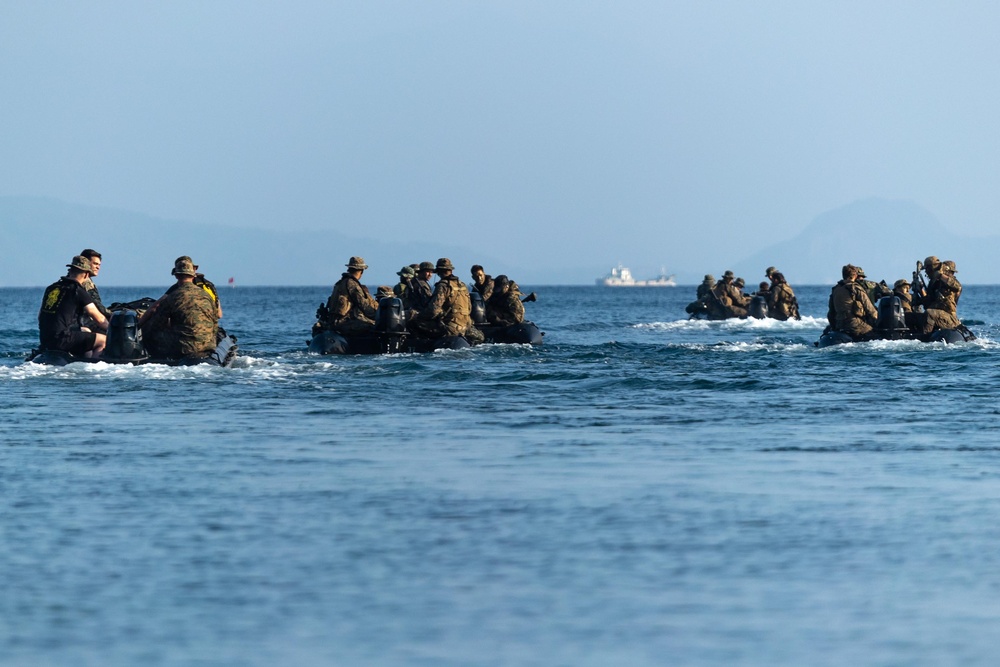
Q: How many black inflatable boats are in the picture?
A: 5